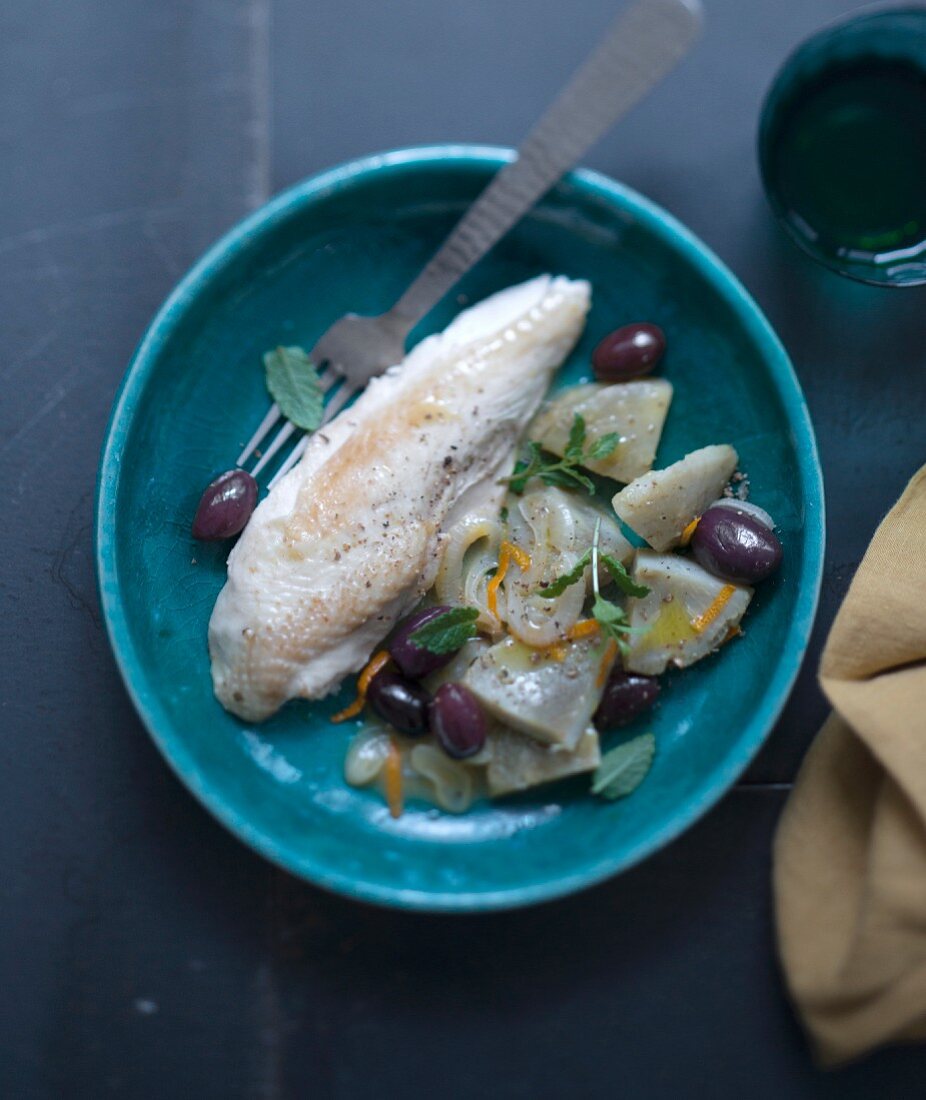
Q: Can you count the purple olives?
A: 7